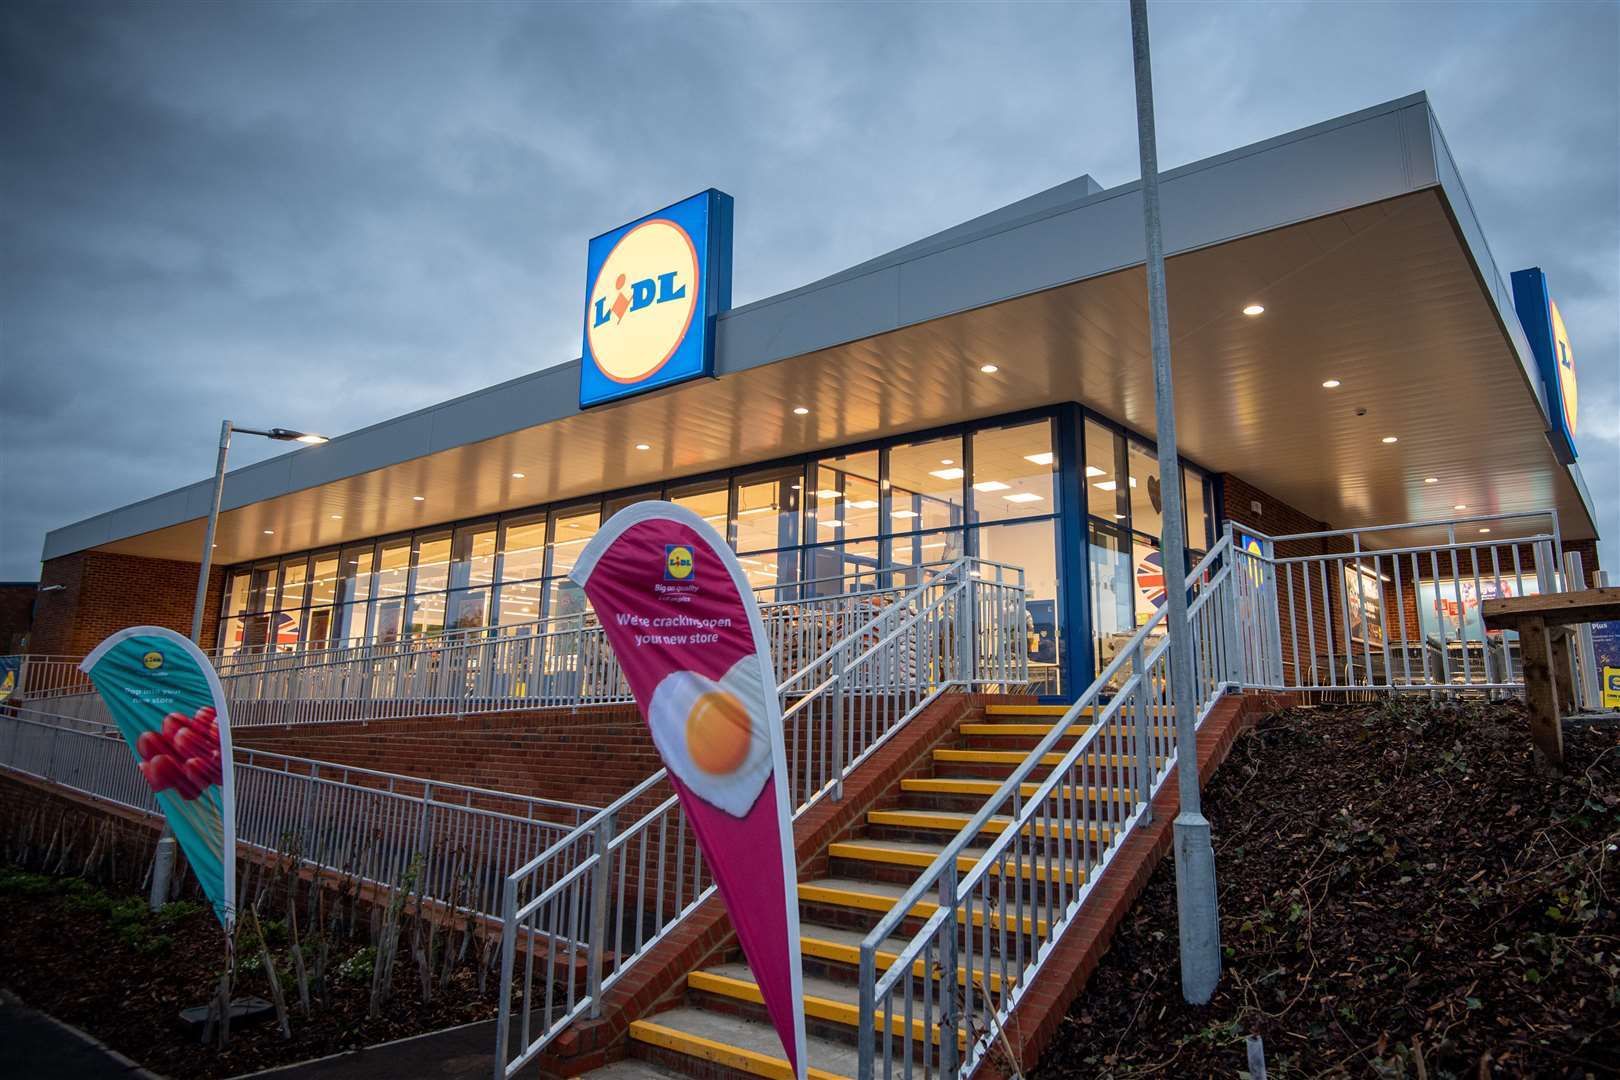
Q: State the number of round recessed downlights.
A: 14